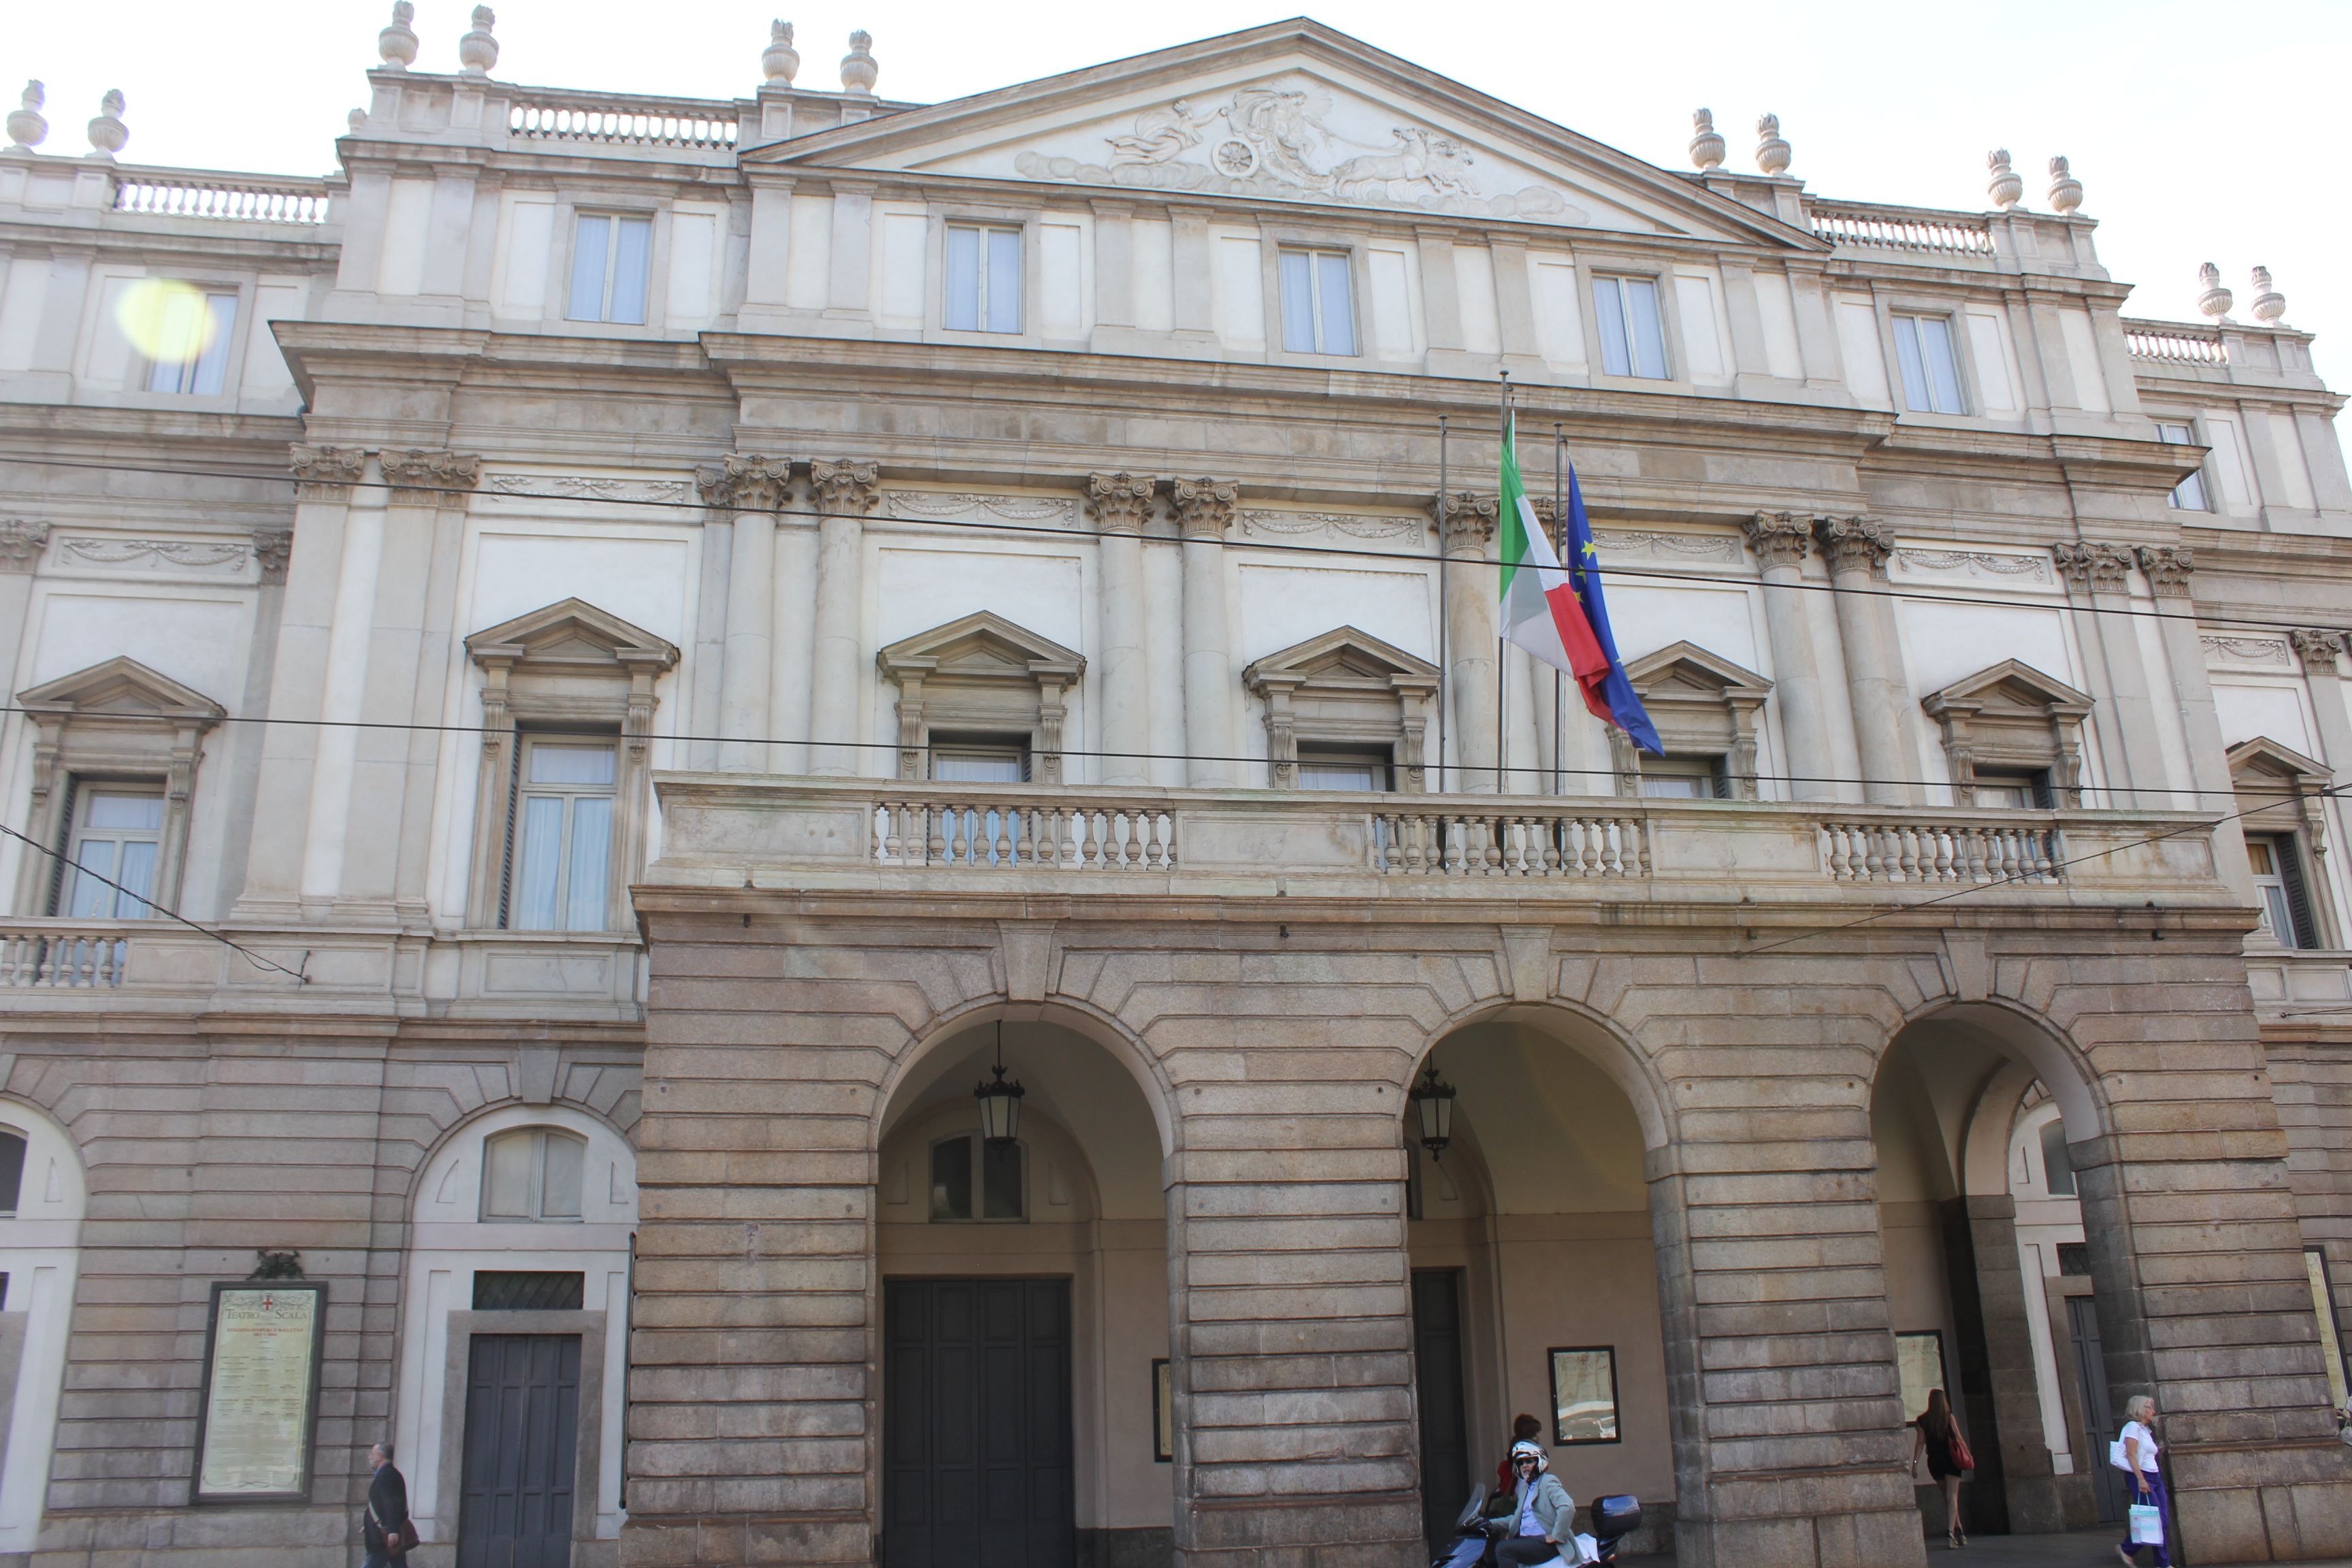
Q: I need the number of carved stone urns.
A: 12